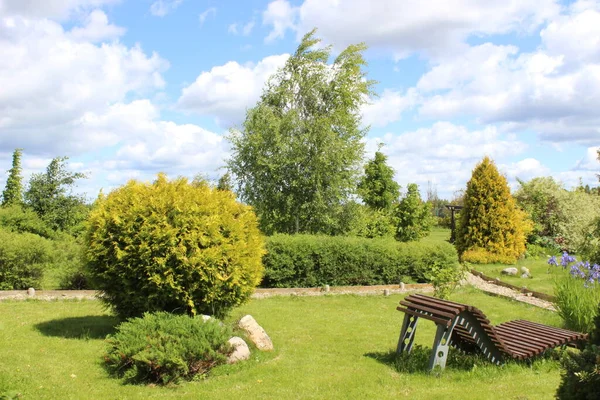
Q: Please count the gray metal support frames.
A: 2